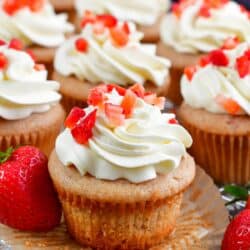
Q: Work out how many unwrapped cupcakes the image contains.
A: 1